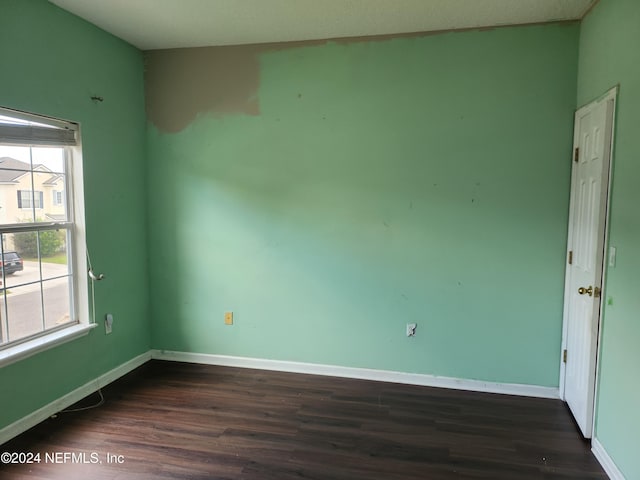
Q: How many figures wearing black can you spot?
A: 0